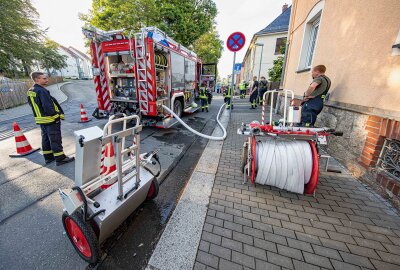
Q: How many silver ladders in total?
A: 1